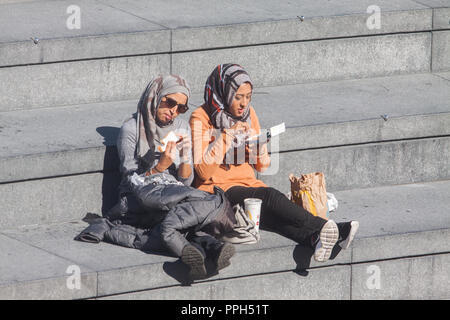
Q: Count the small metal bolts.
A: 3